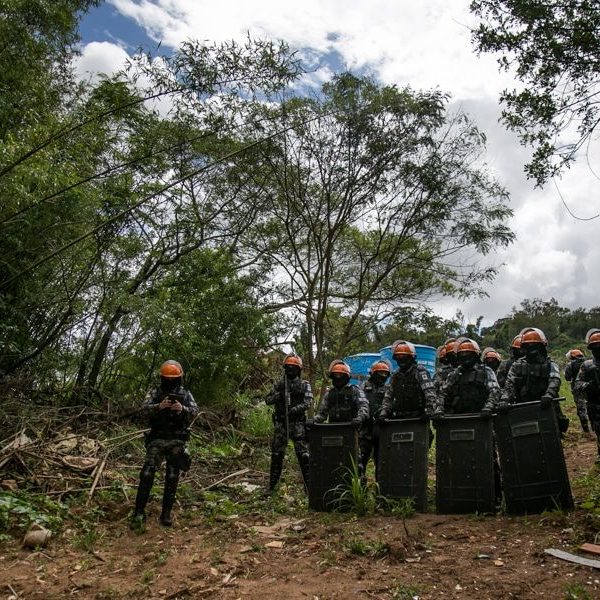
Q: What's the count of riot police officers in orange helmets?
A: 13